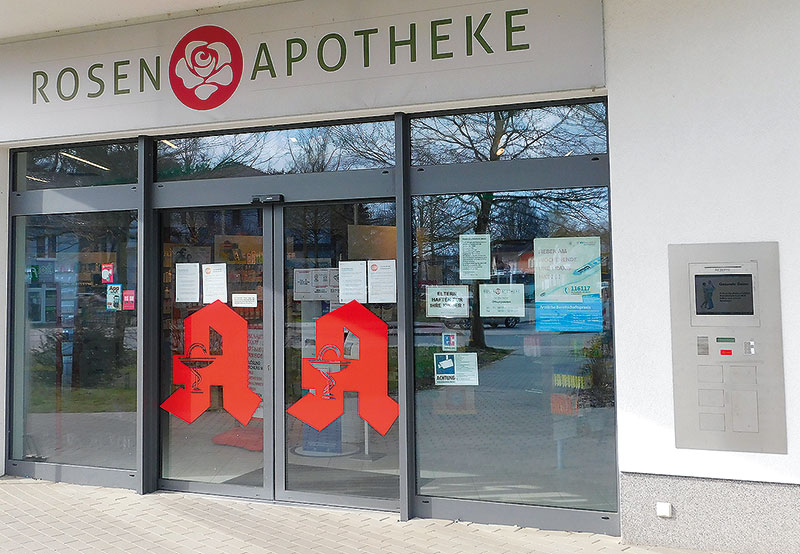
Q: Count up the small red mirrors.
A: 0